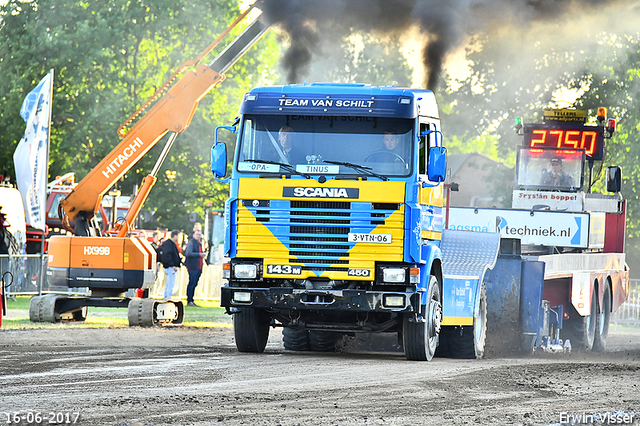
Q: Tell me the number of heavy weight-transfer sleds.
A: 1